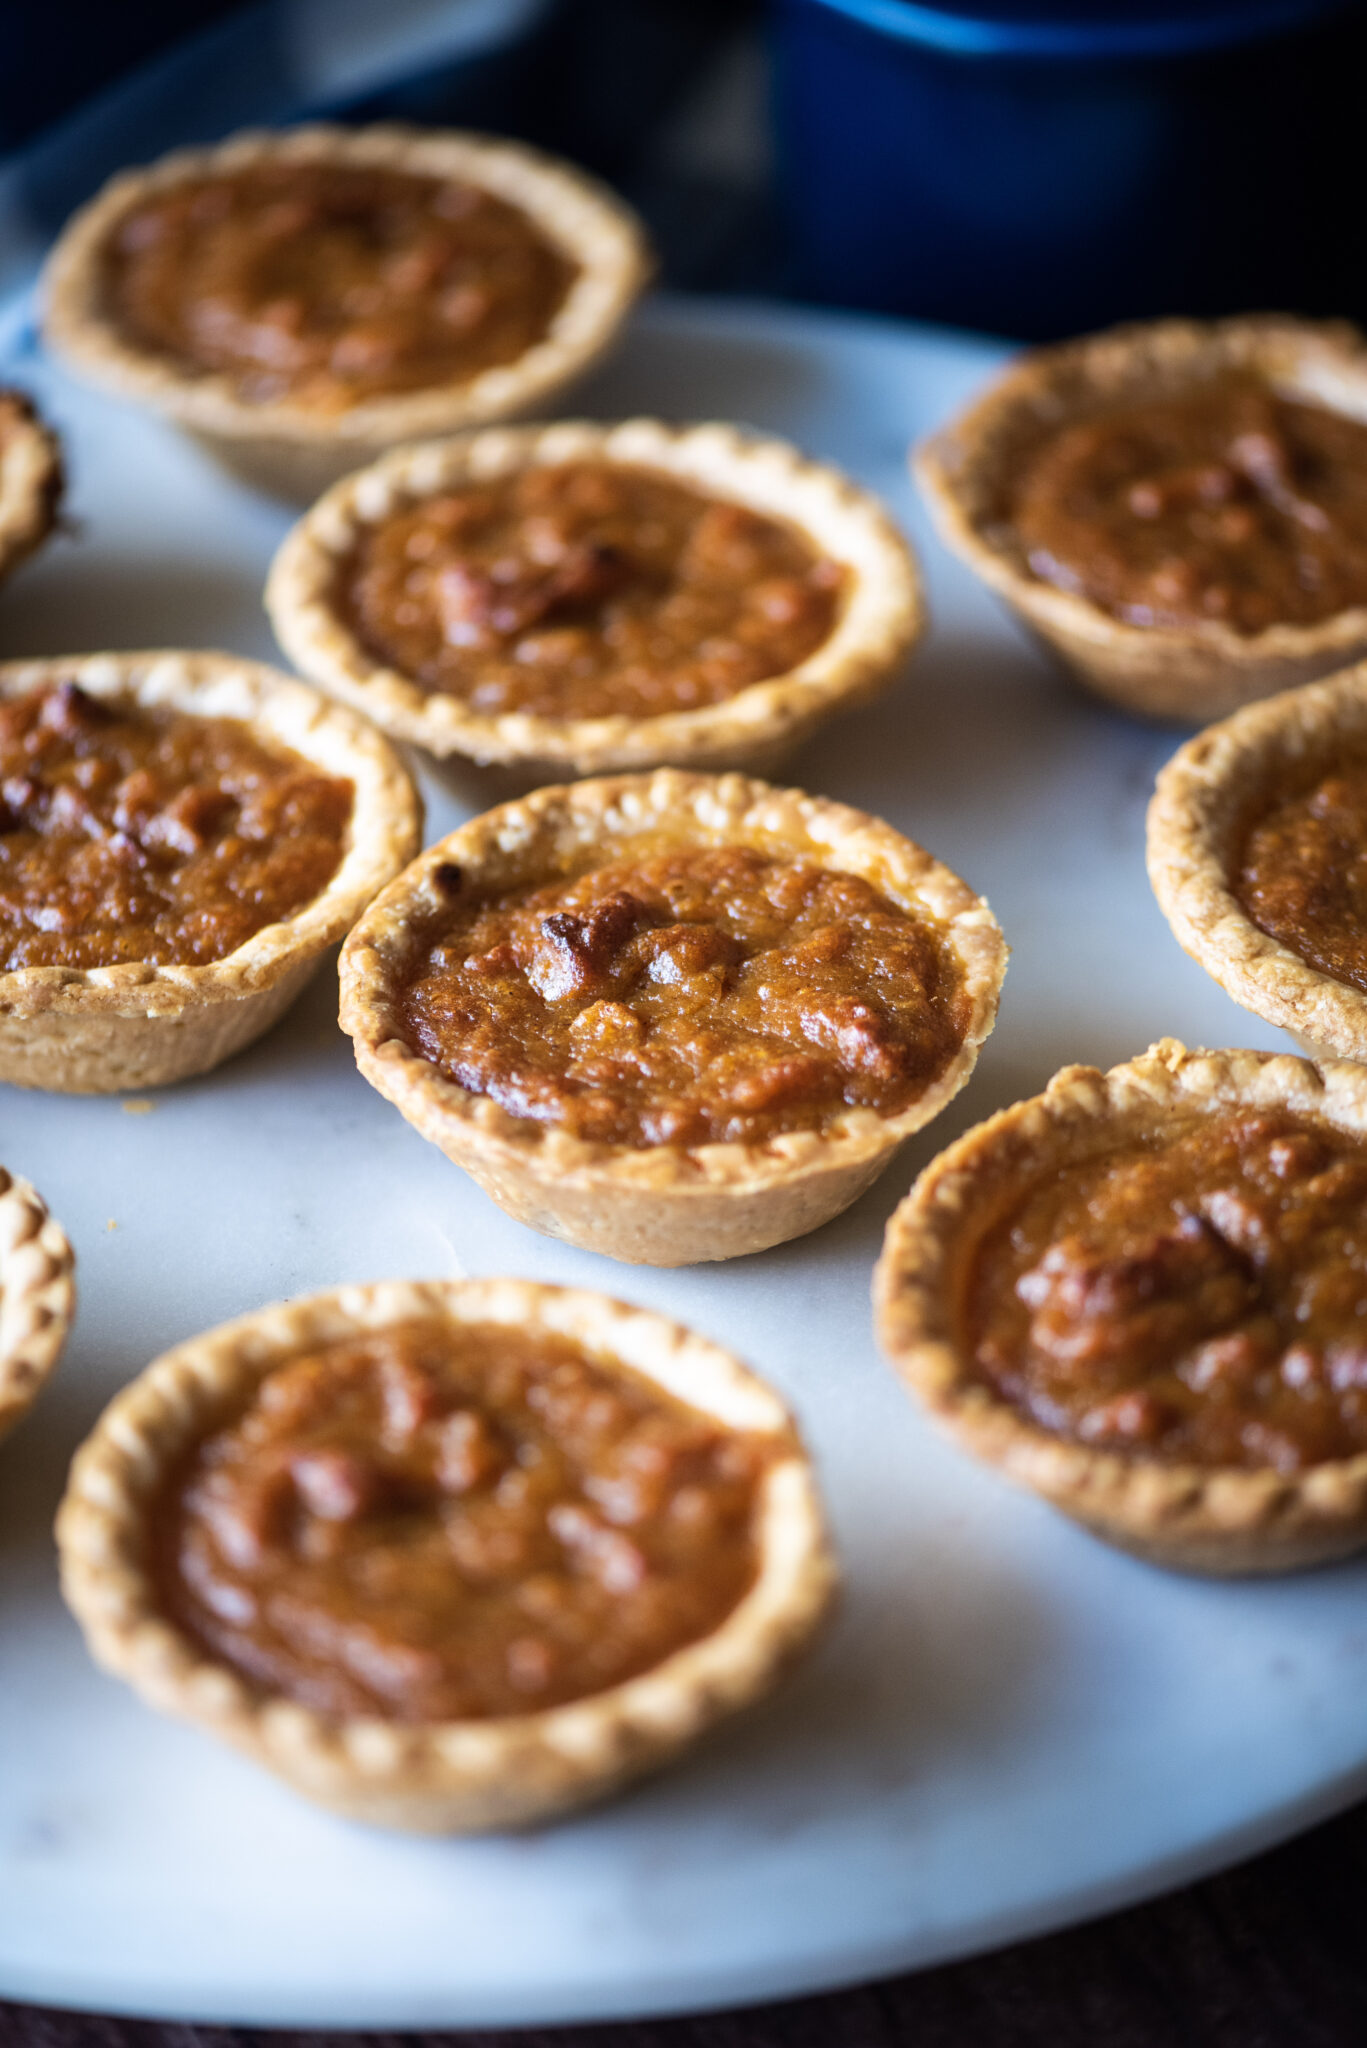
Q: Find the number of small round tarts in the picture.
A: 10